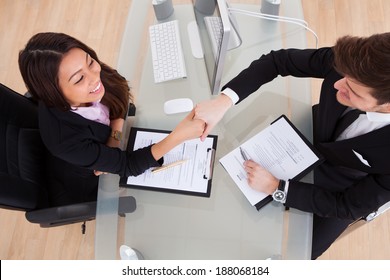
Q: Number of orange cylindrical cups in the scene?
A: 0